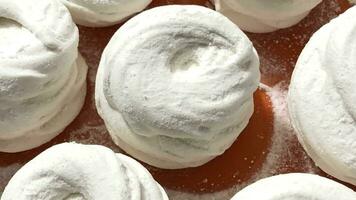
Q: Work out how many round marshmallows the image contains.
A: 7